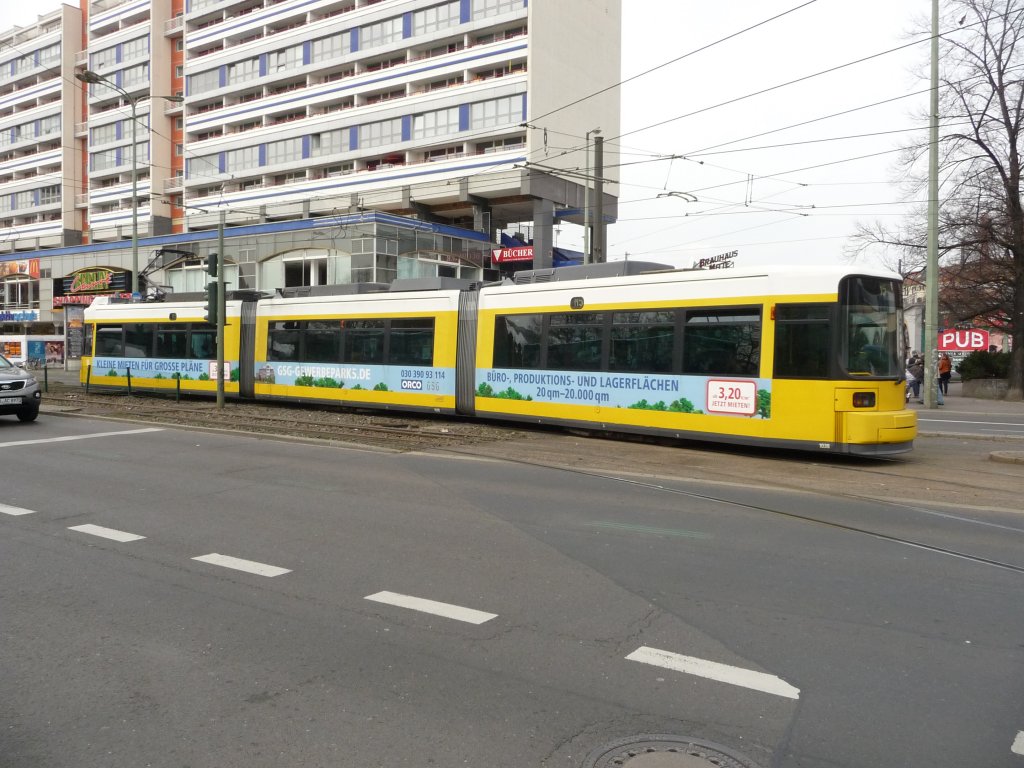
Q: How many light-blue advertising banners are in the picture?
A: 3